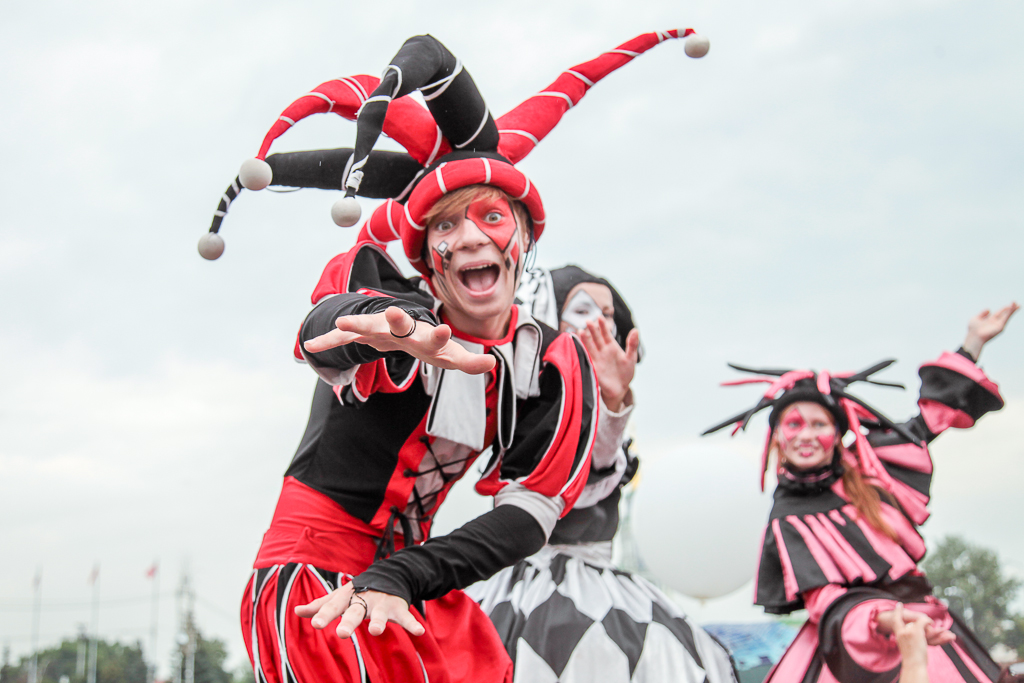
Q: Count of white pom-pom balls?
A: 4